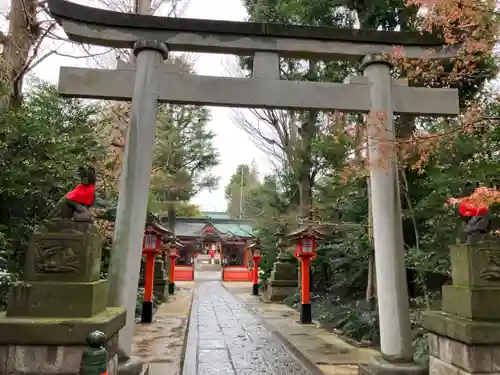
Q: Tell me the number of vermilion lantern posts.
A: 4